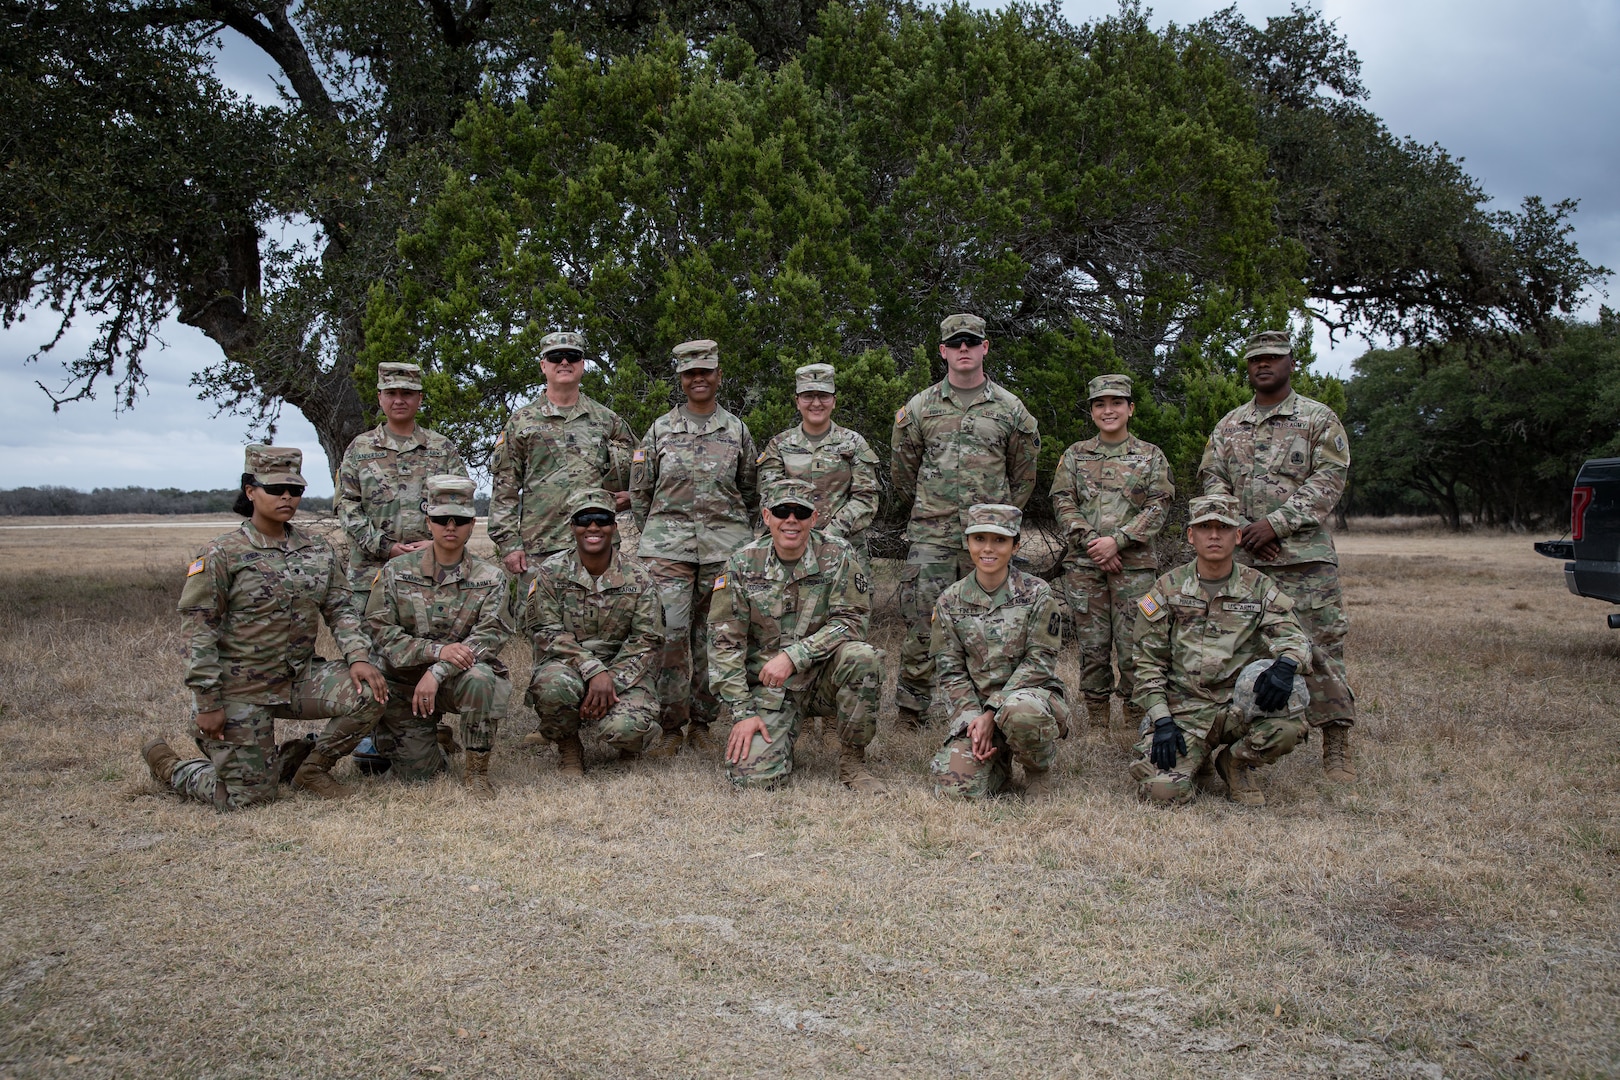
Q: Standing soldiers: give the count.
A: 7